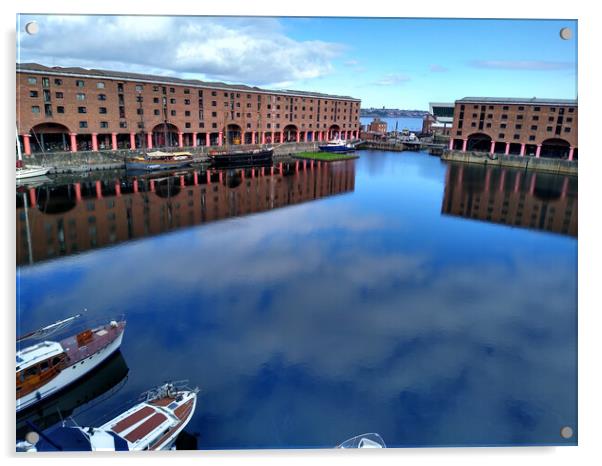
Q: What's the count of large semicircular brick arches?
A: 7